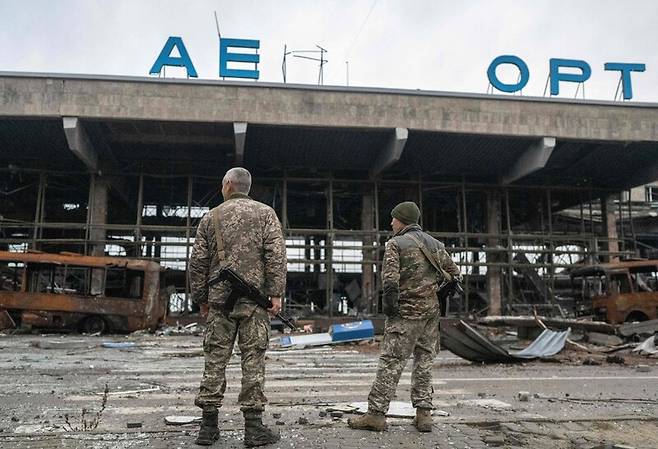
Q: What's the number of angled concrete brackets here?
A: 4